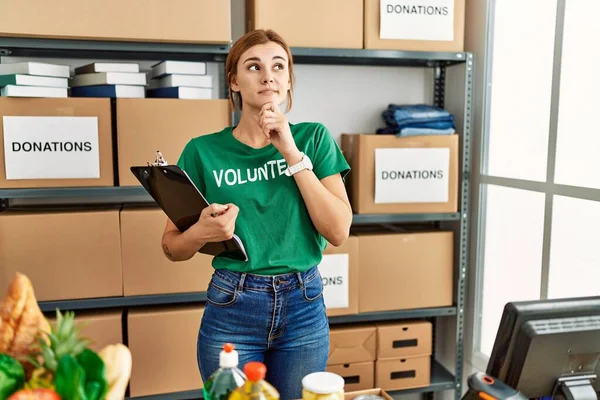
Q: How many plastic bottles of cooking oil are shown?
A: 1